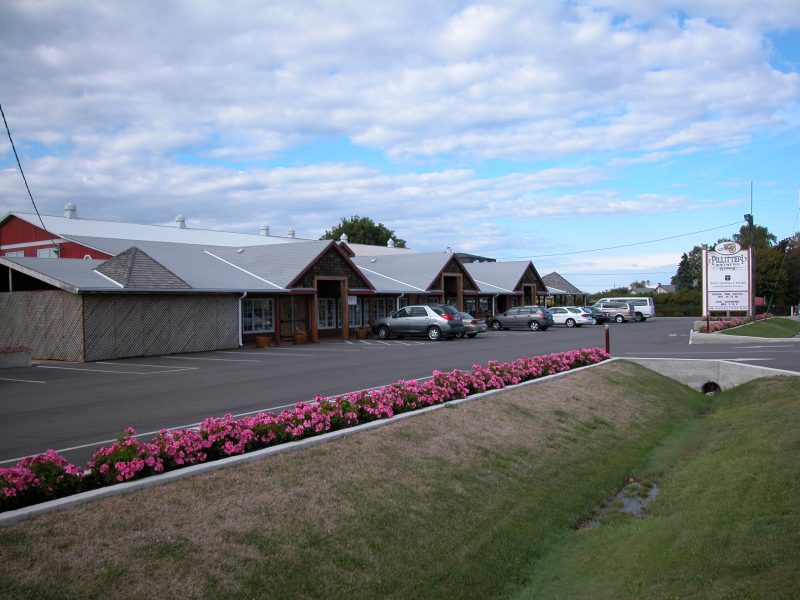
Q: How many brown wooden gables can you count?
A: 3